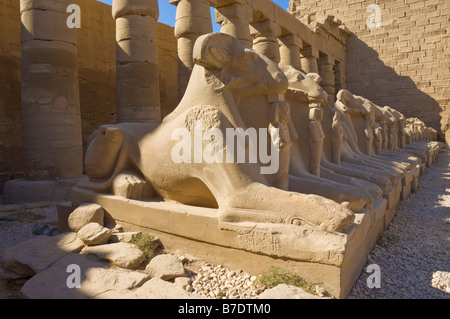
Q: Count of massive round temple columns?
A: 8